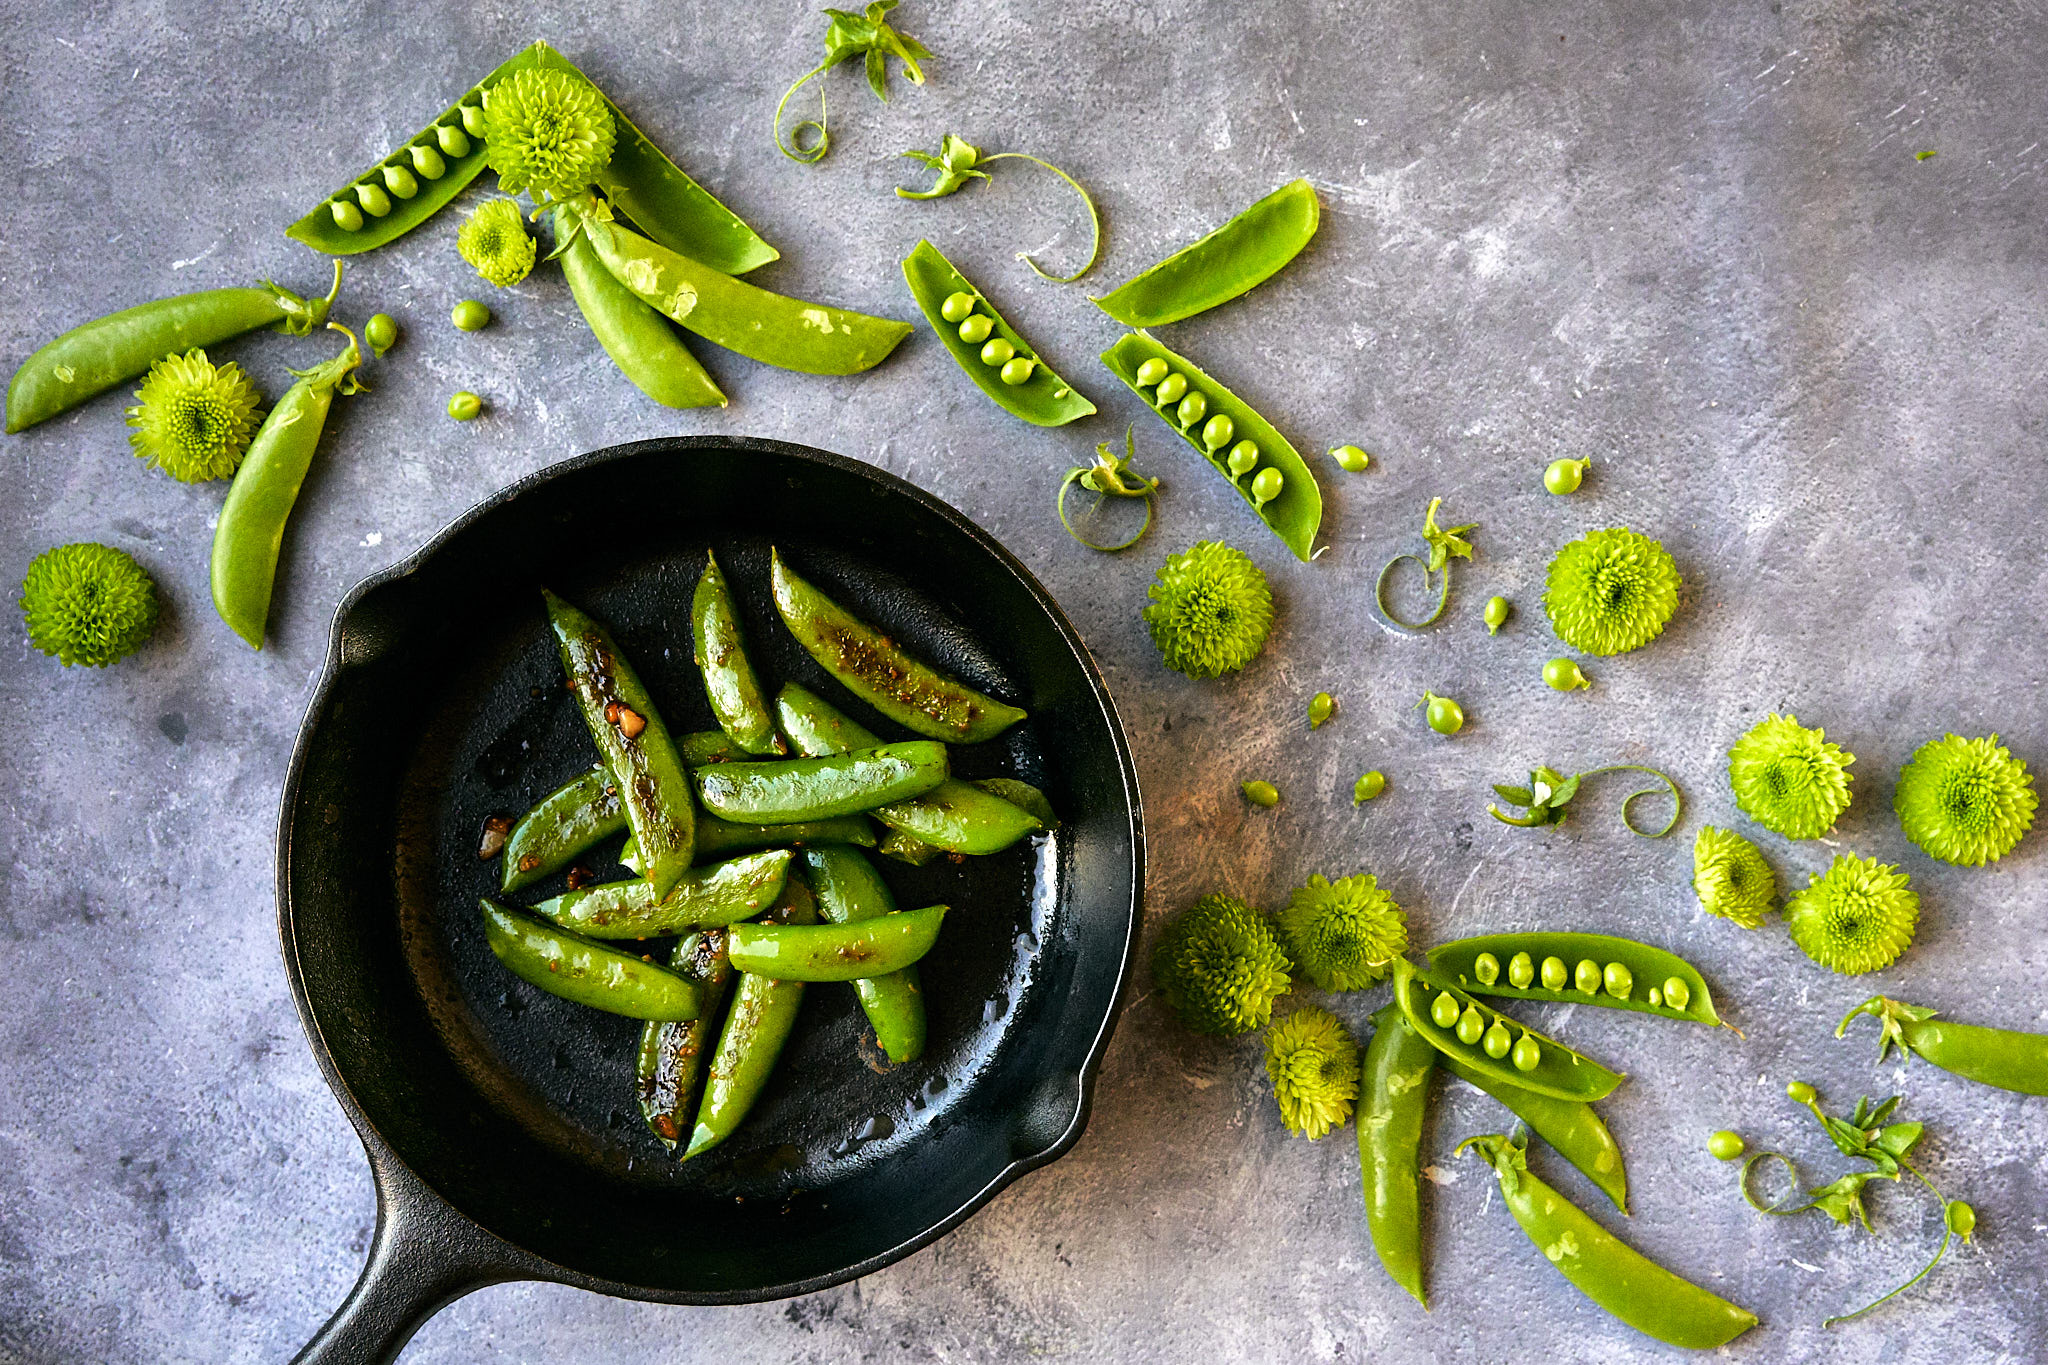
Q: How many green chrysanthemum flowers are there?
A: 13